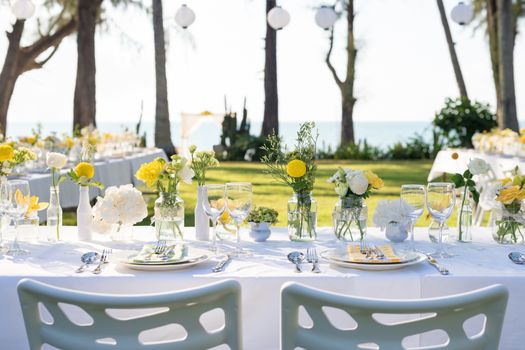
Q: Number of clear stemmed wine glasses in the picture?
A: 6